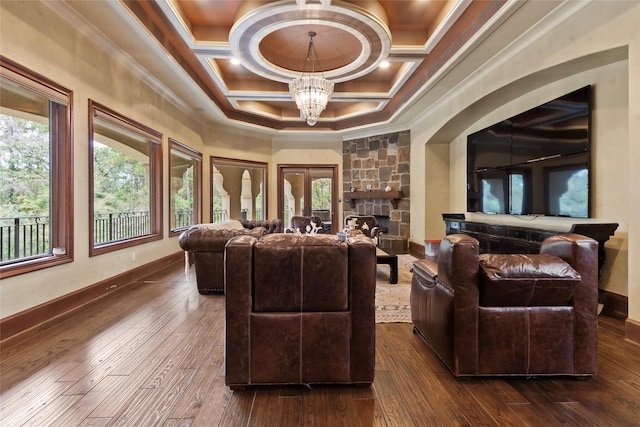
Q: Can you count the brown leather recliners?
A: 2